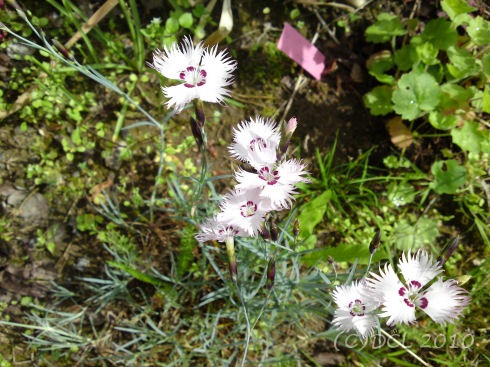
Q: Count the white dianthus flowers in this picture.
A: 7